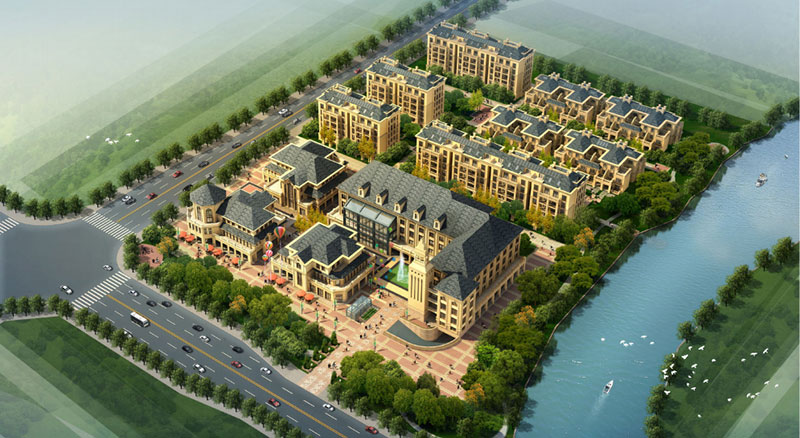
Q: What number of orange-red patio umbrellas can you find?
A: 9